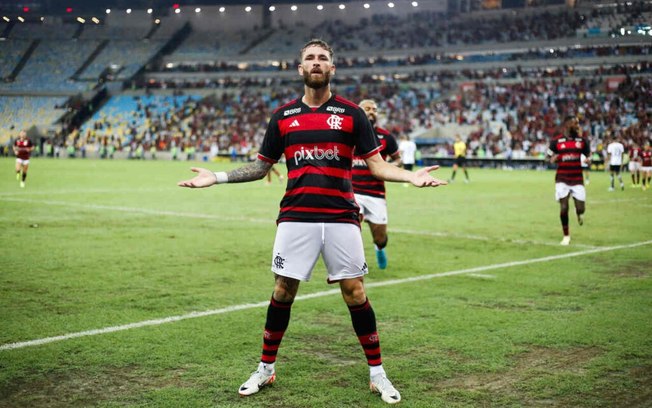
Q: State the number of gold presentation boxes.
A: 0